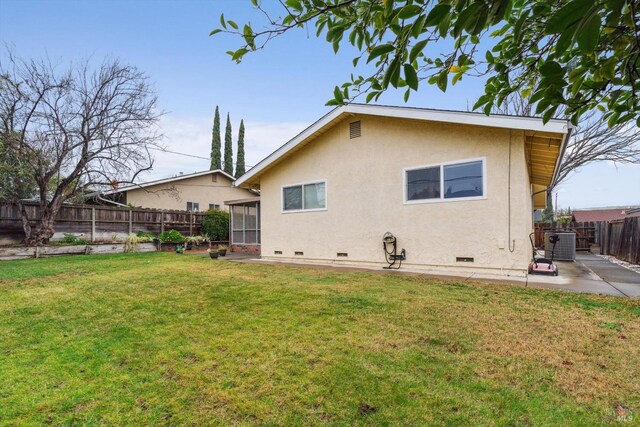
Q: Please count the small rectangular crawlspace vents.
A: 4